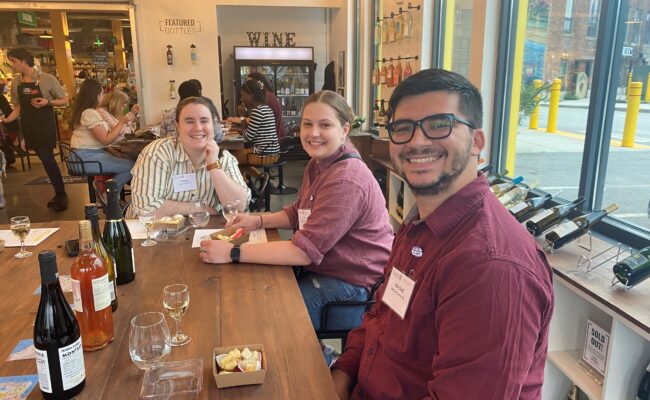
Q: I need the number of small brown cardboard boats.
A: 3